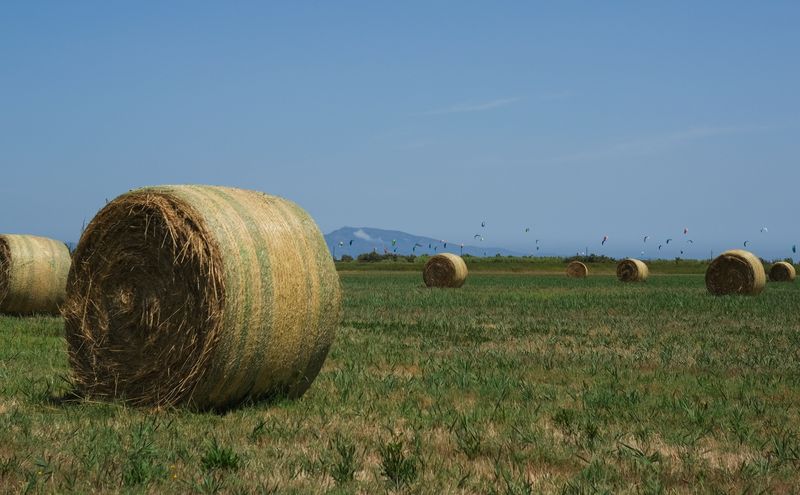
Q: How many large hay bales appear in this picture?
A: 7